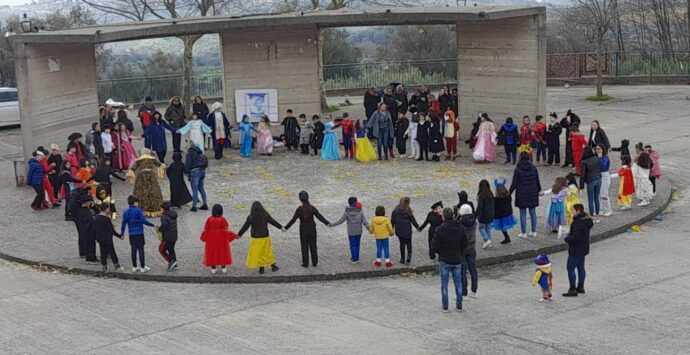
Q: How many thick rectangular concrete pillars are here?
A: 3